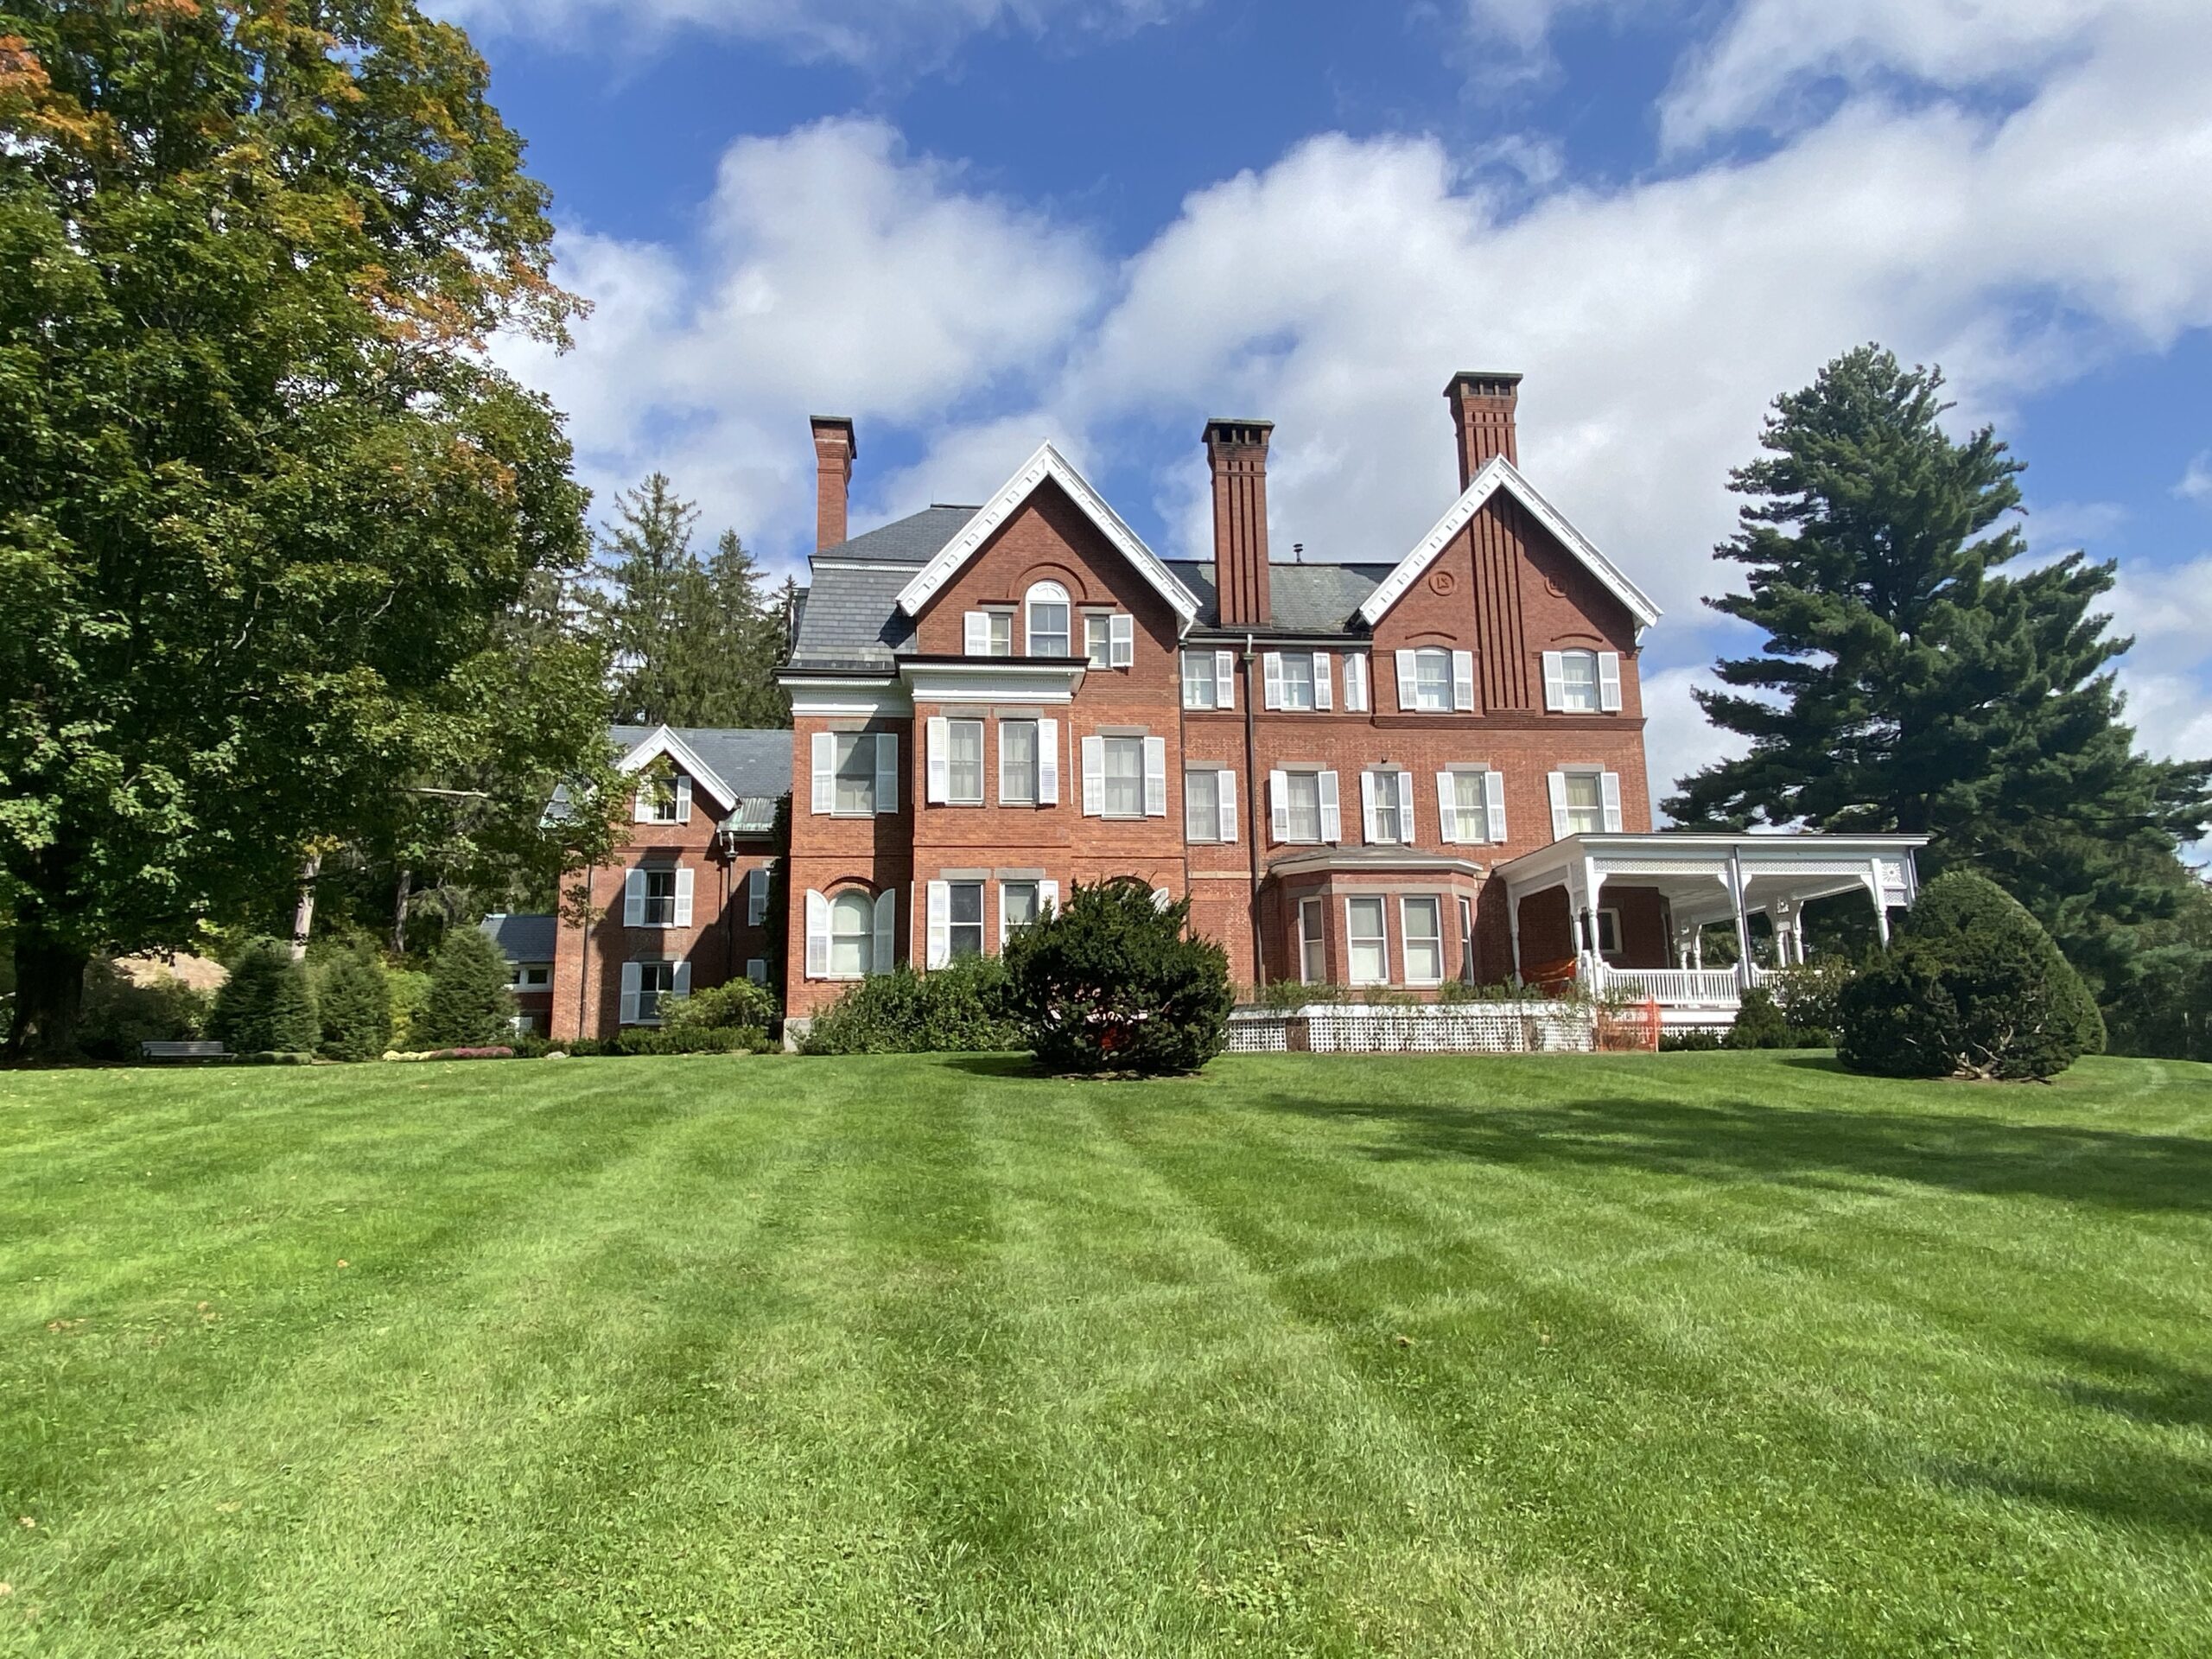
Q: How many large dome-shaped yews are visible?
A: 2